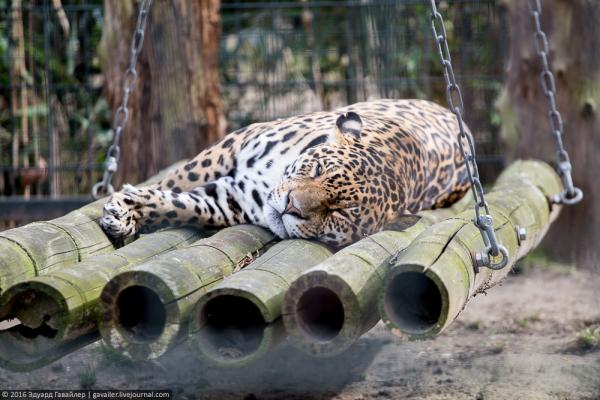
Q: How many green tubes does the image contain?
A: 6